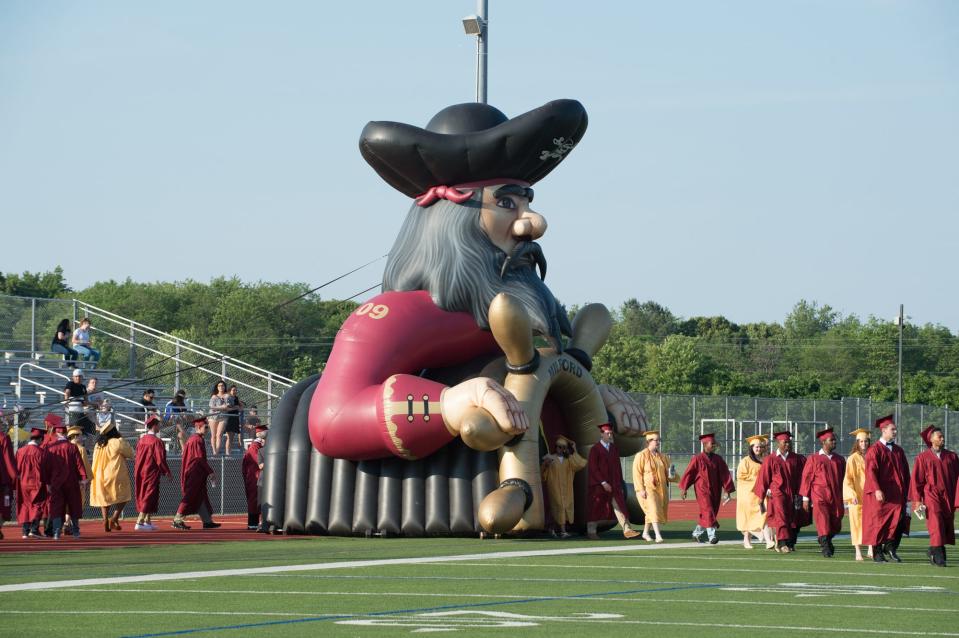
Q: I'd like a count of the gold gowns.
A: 6